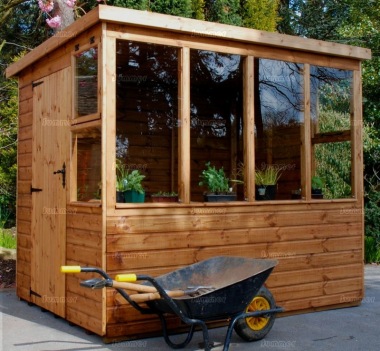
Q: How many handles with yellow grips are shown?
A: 2